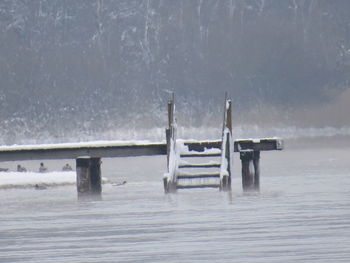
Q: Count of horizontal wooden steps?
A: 4